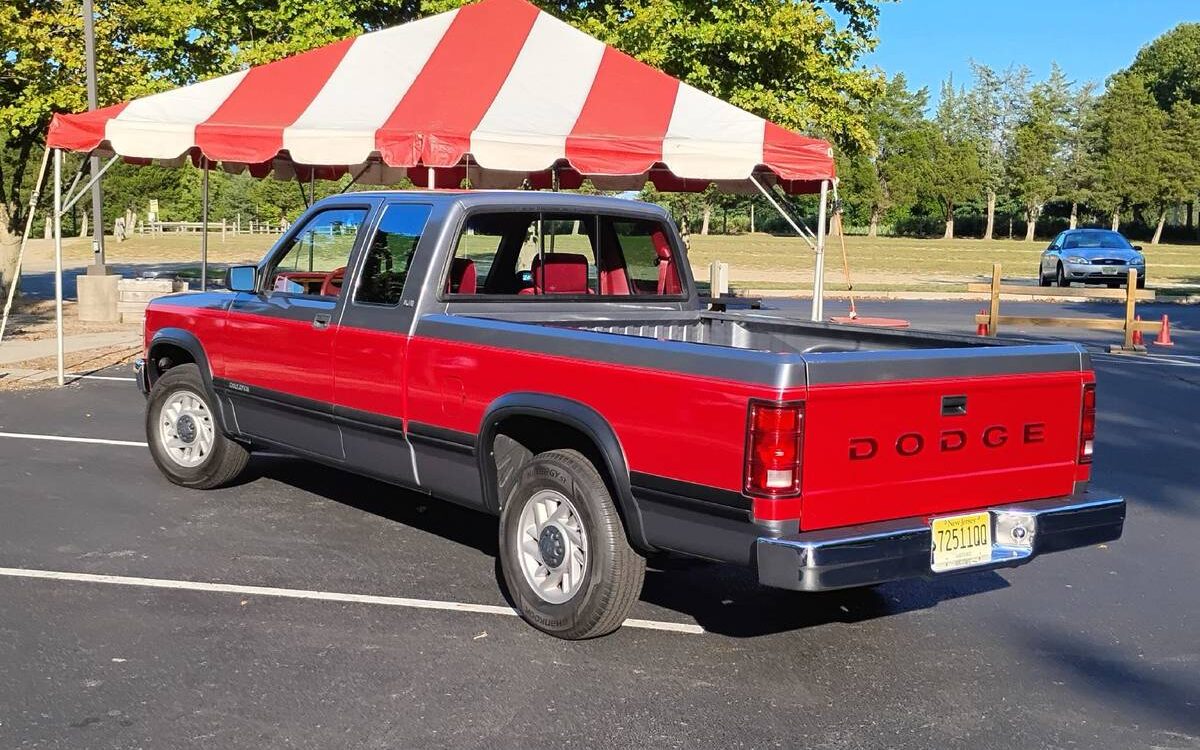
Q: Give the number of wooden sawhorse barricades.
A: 1